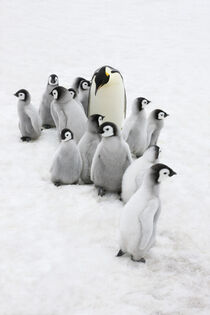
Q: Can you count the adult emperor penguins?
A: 1